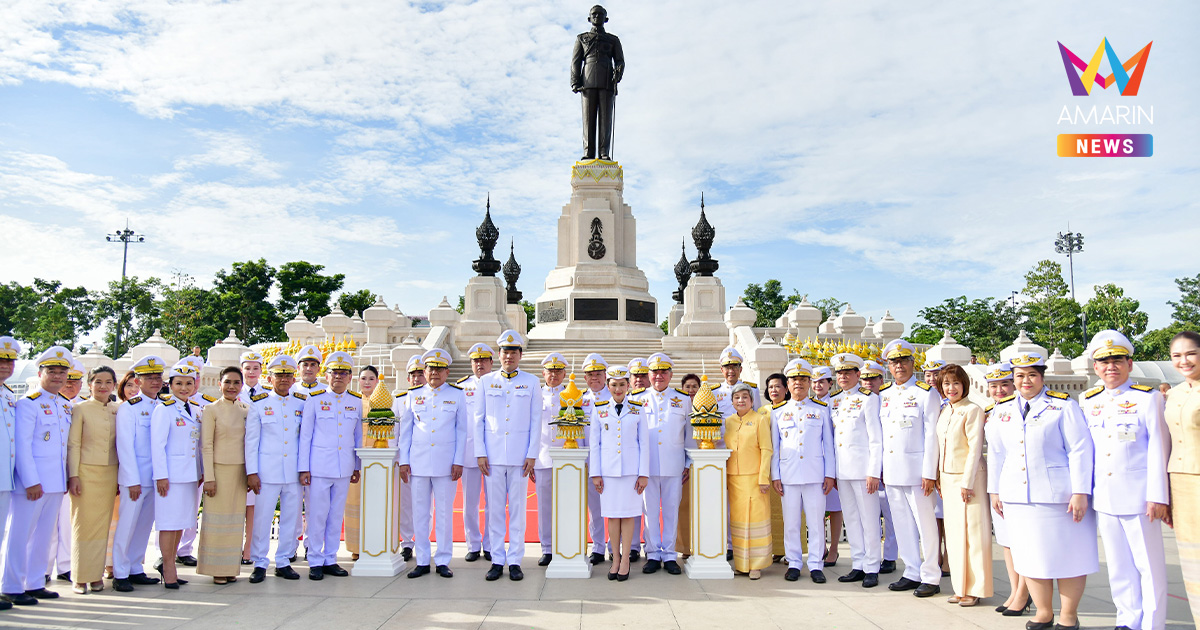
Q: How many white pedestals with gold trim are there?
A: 3